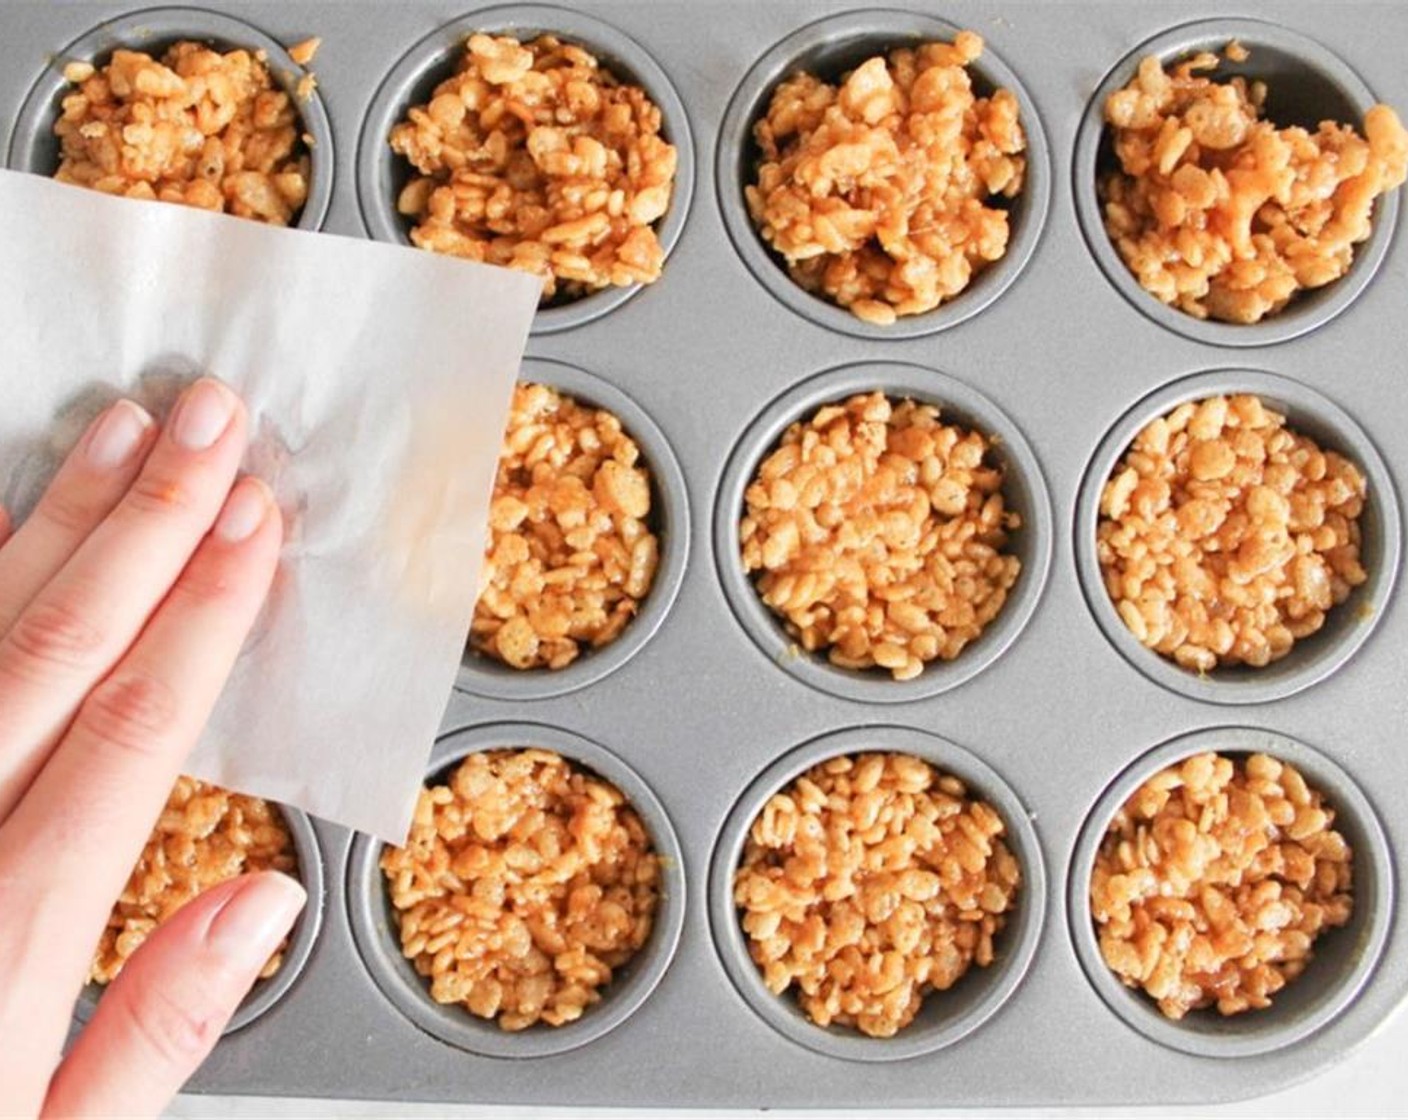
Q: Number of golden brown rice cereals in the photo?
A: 11